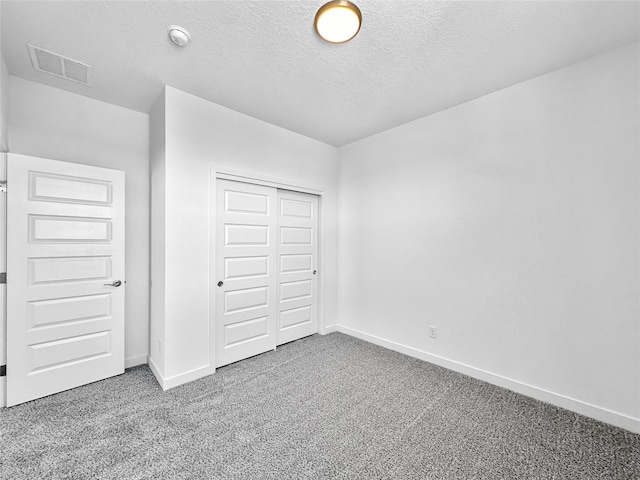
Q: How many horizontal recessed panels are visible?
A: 15